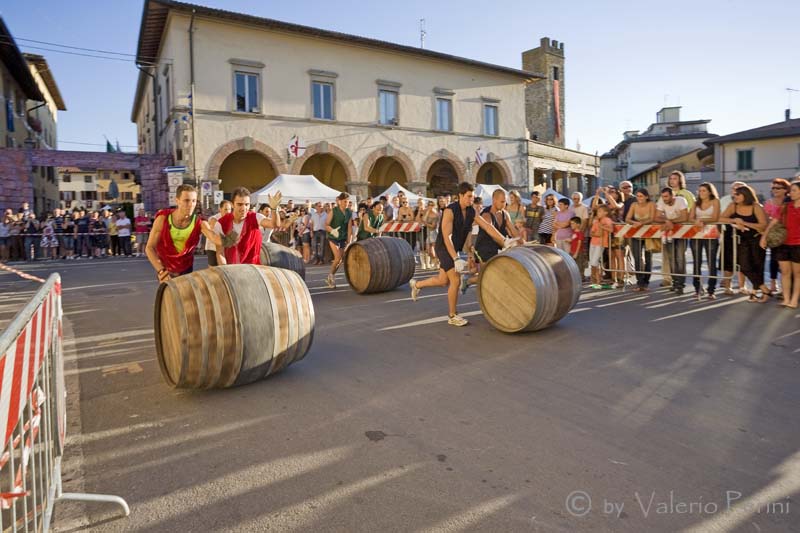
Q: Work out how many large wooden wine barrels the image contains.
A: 4